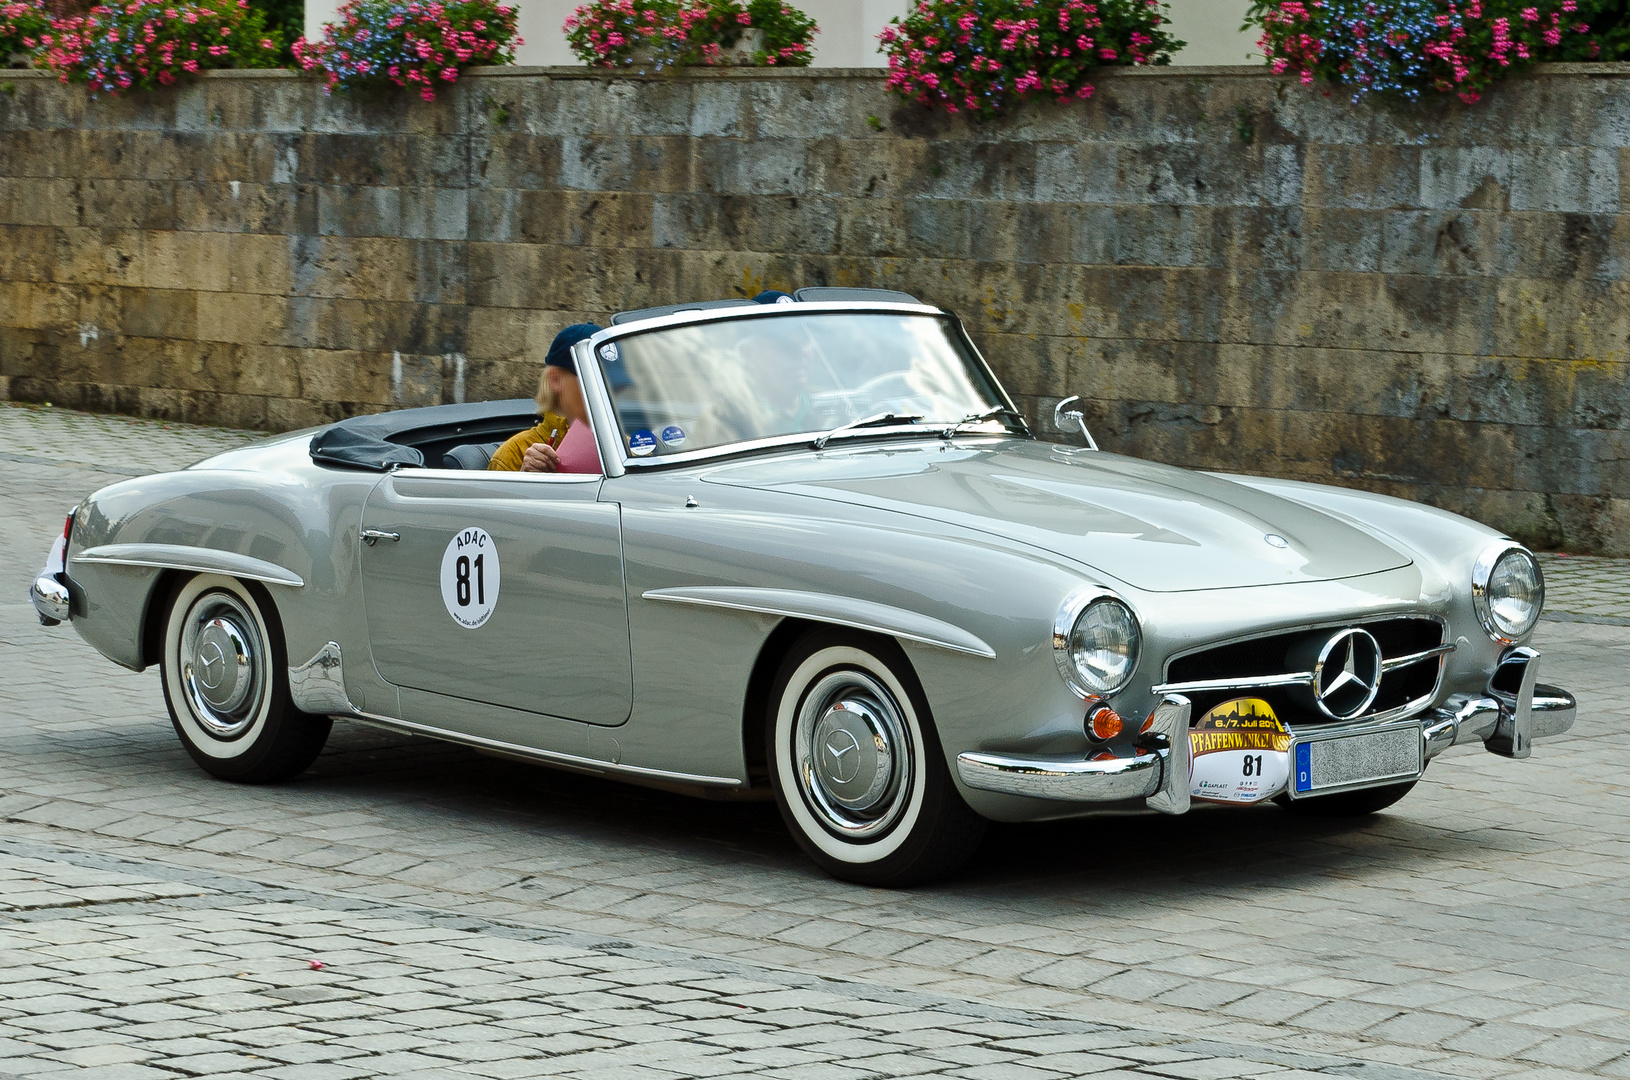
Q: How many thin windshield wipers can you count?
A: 2